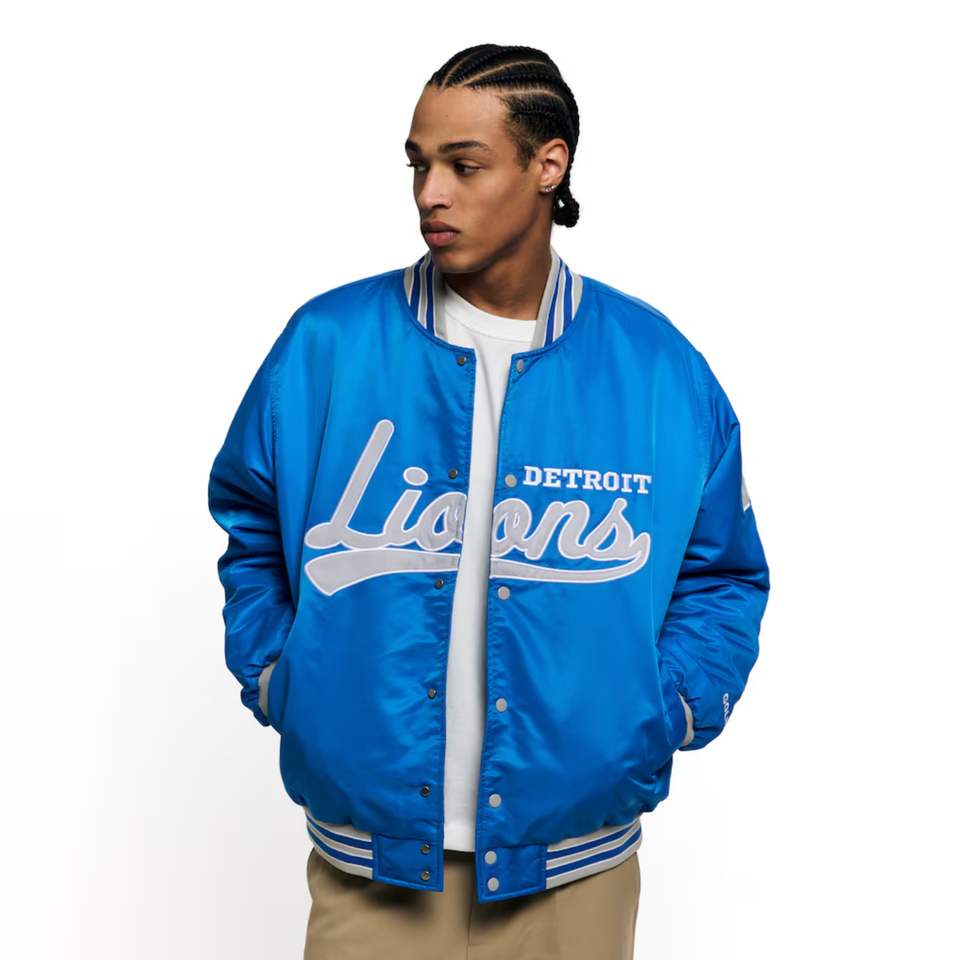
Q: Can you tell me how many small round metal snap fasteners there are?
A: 14